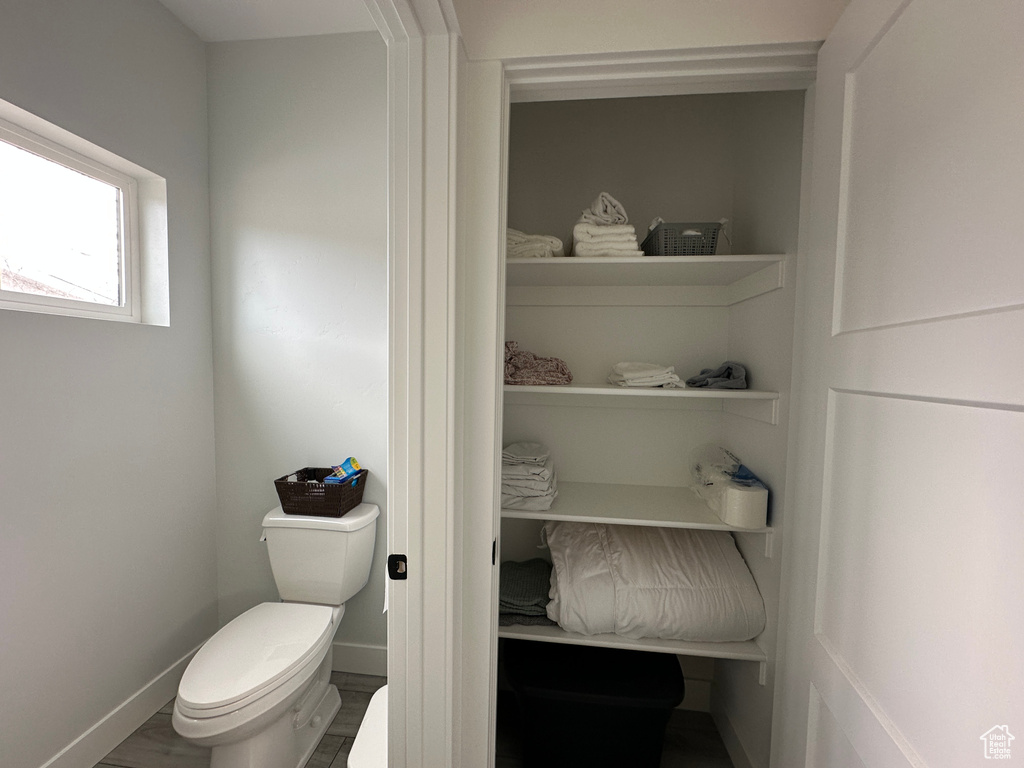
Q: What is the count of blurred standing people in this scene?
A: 0